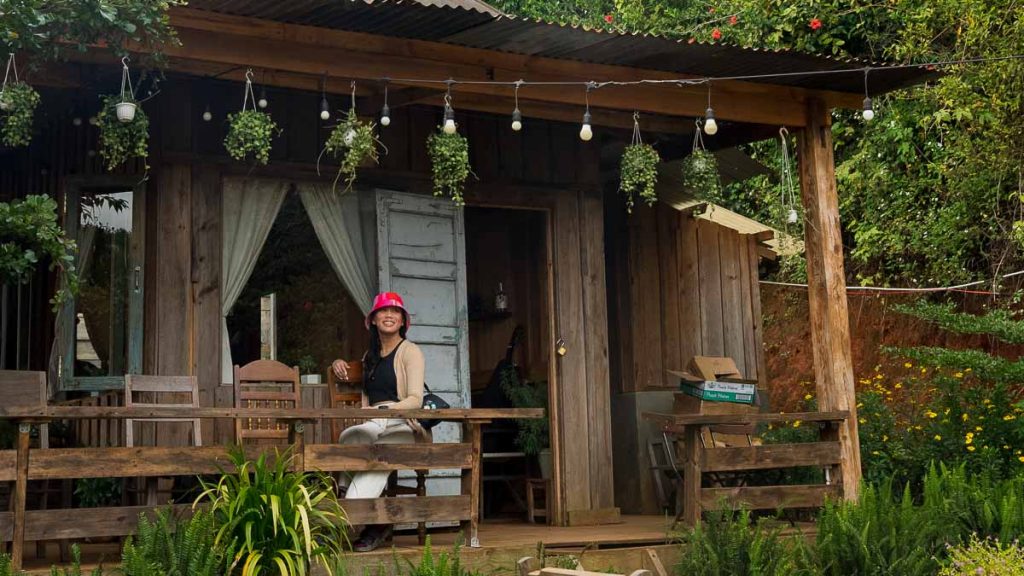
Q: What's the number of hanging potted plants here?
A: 8